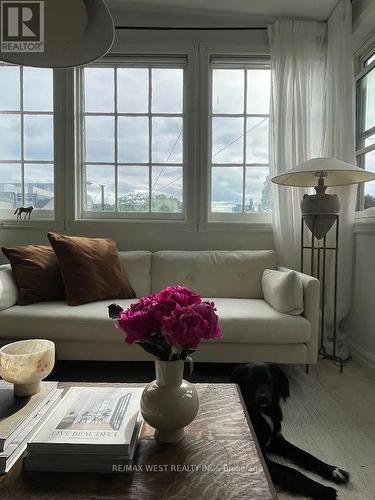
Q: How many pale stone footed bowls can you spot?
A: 1